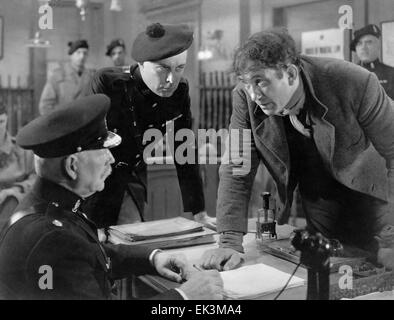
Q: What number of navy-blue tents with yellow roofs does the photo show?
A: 0